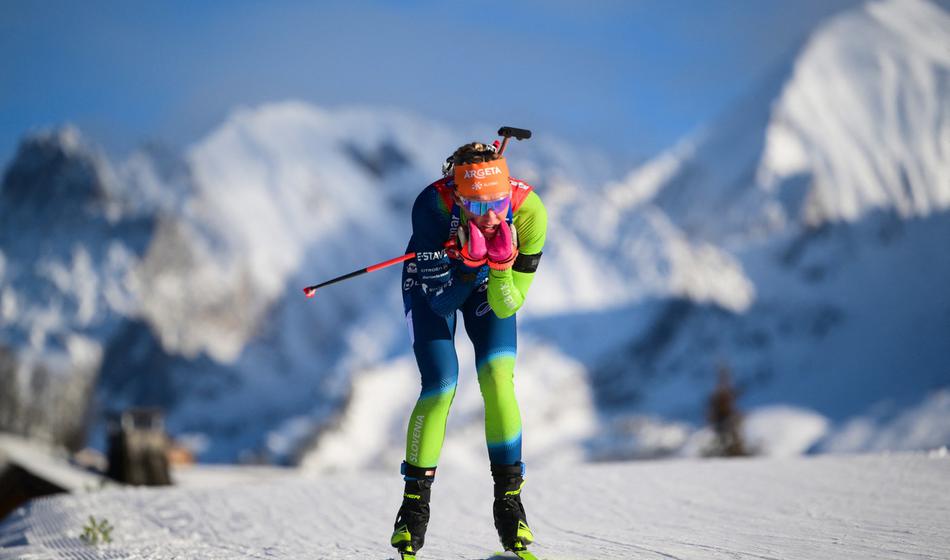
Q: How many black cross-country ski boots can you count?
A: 2